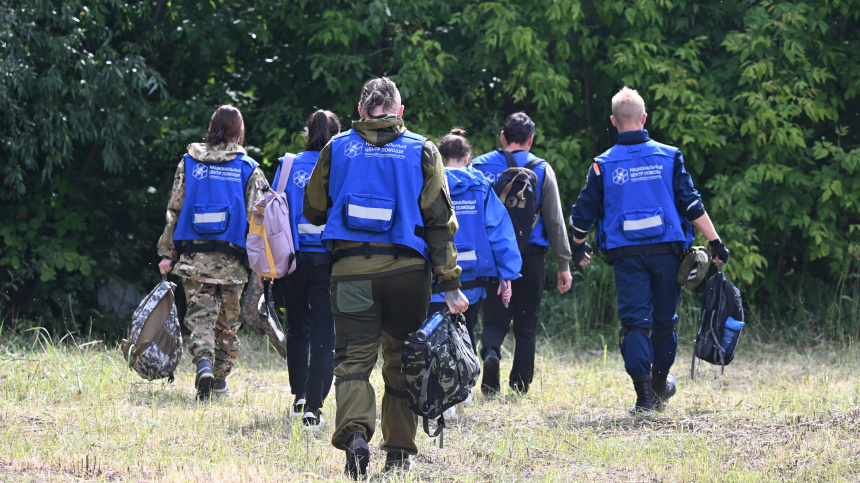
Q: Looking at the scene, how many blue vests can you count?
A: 6